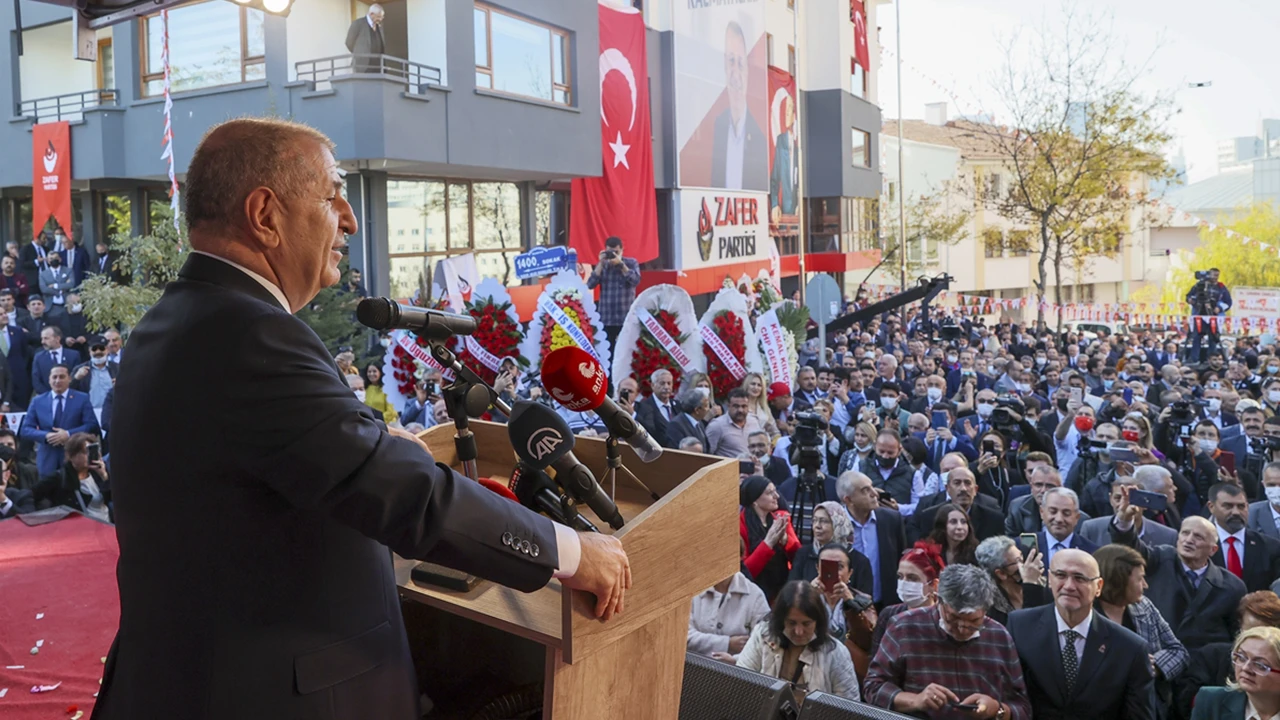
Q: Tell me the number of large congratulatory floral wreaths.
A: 6